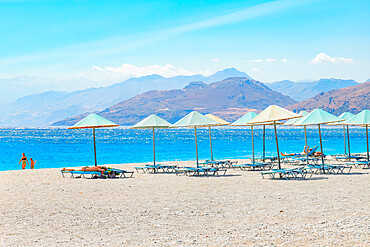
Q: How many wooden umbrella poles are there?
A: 12